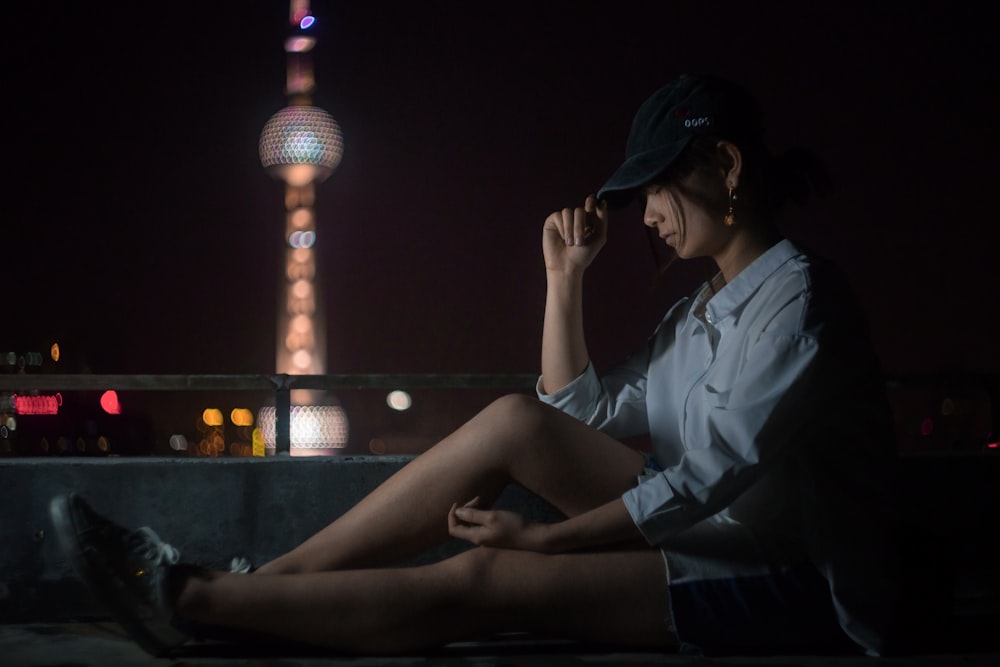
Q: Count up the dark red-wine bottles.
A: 0